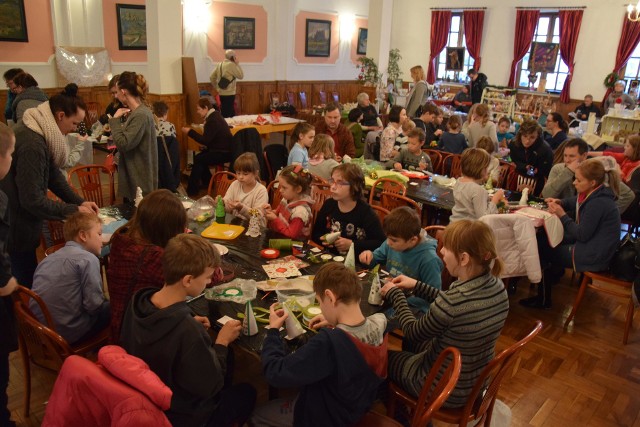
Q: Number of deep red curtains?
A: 5